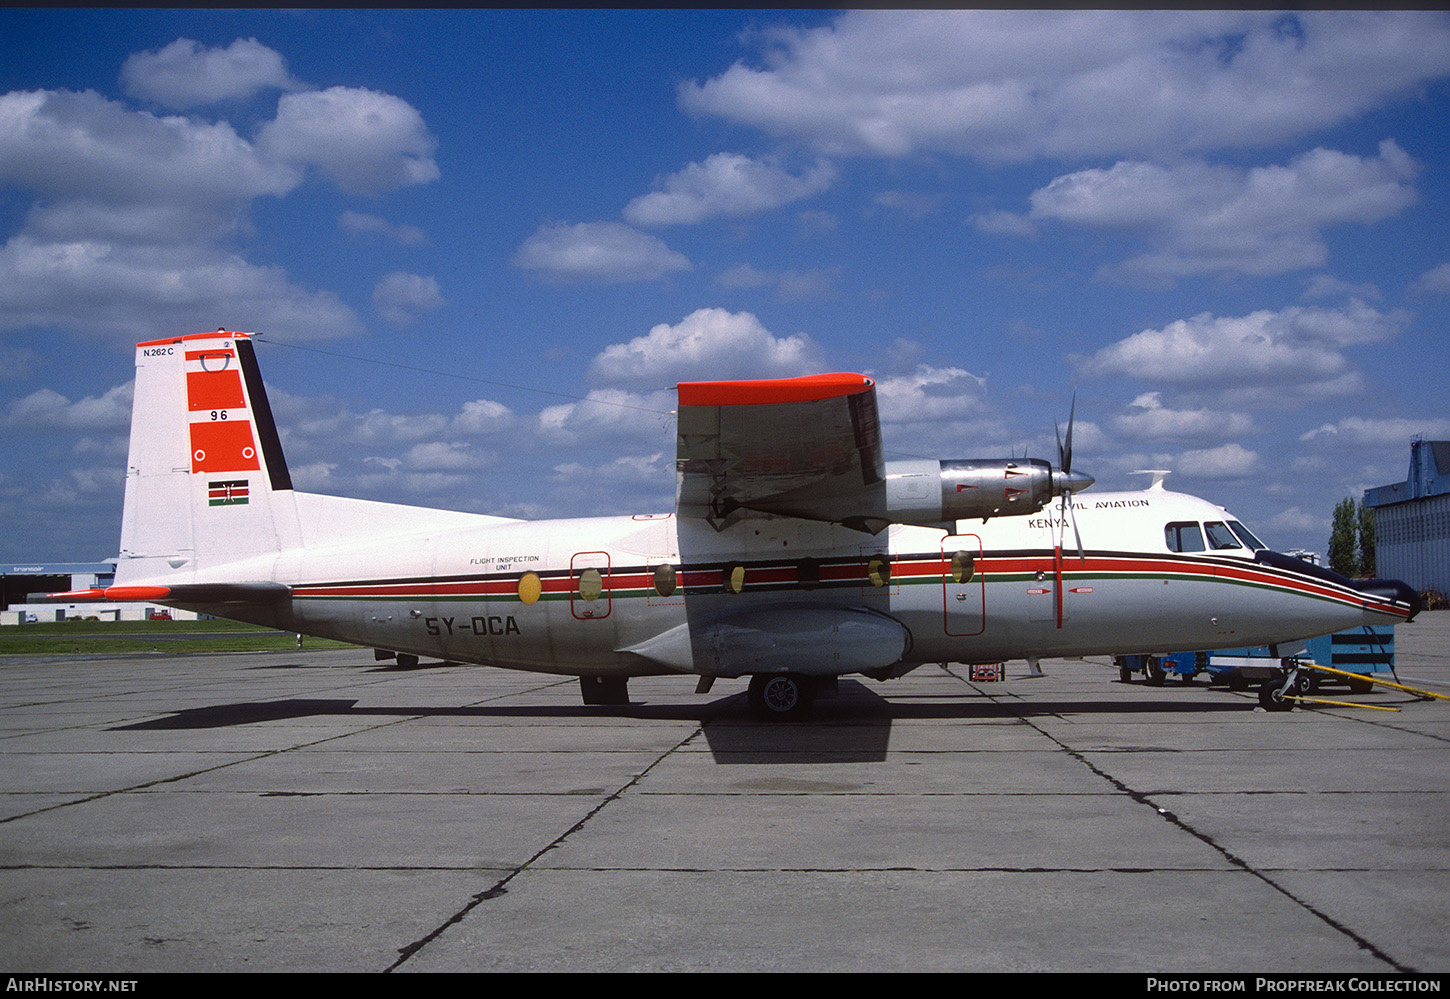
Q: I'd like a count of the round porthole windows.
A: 7